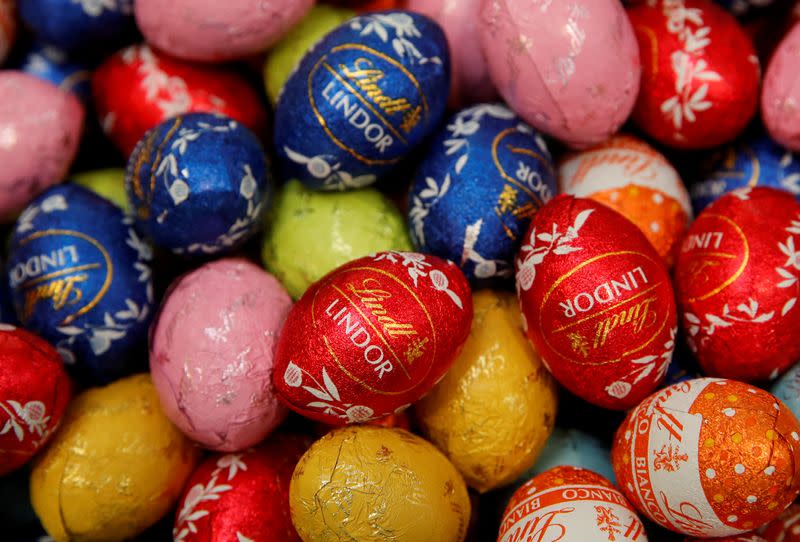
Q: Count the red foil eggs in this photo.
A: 7